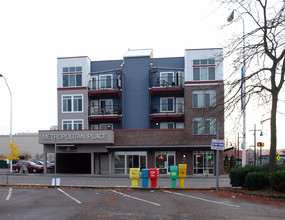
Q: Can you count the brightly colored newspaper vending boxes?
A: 5